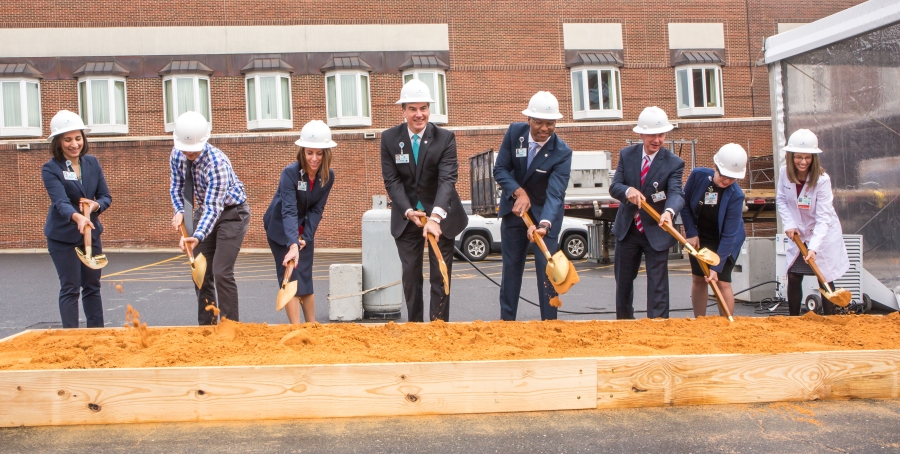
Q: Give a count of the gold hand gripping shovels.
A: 8